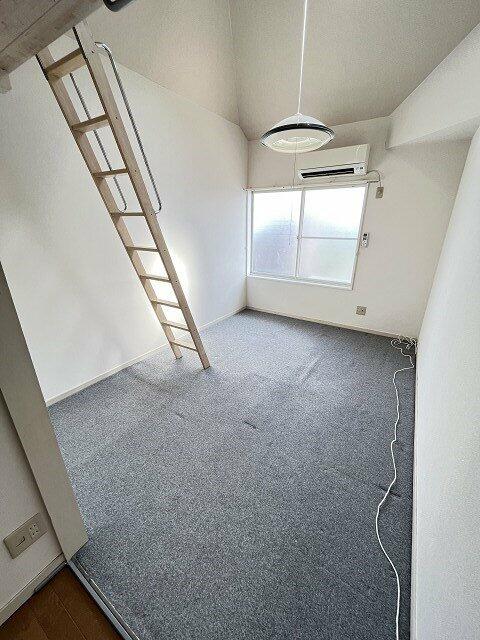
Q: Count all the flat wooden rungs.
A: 9